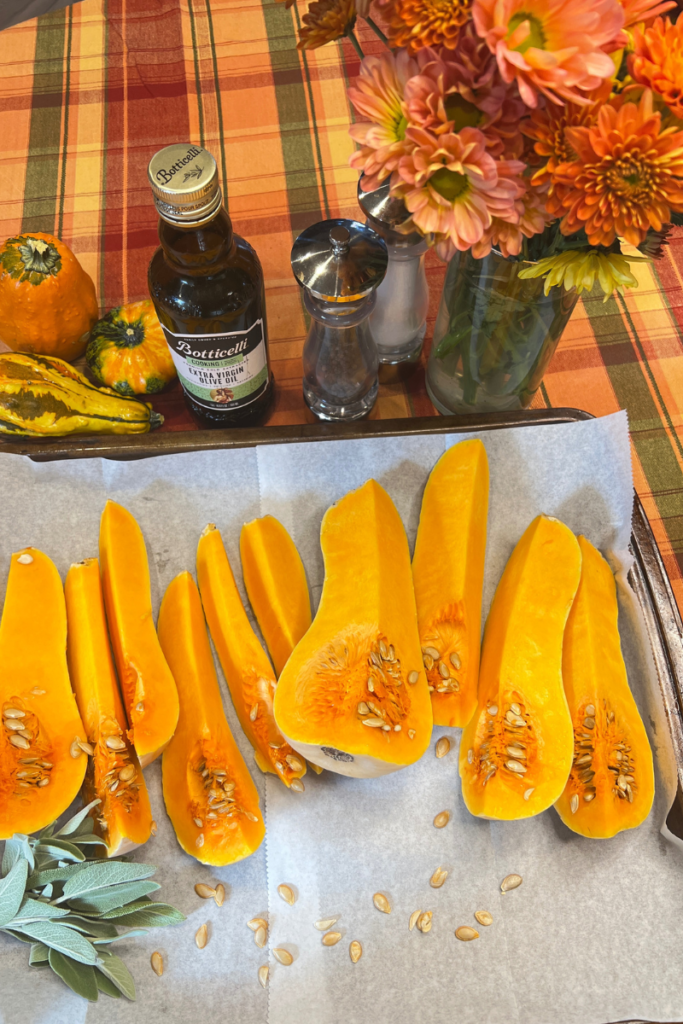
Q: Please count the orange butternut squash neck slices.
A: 10